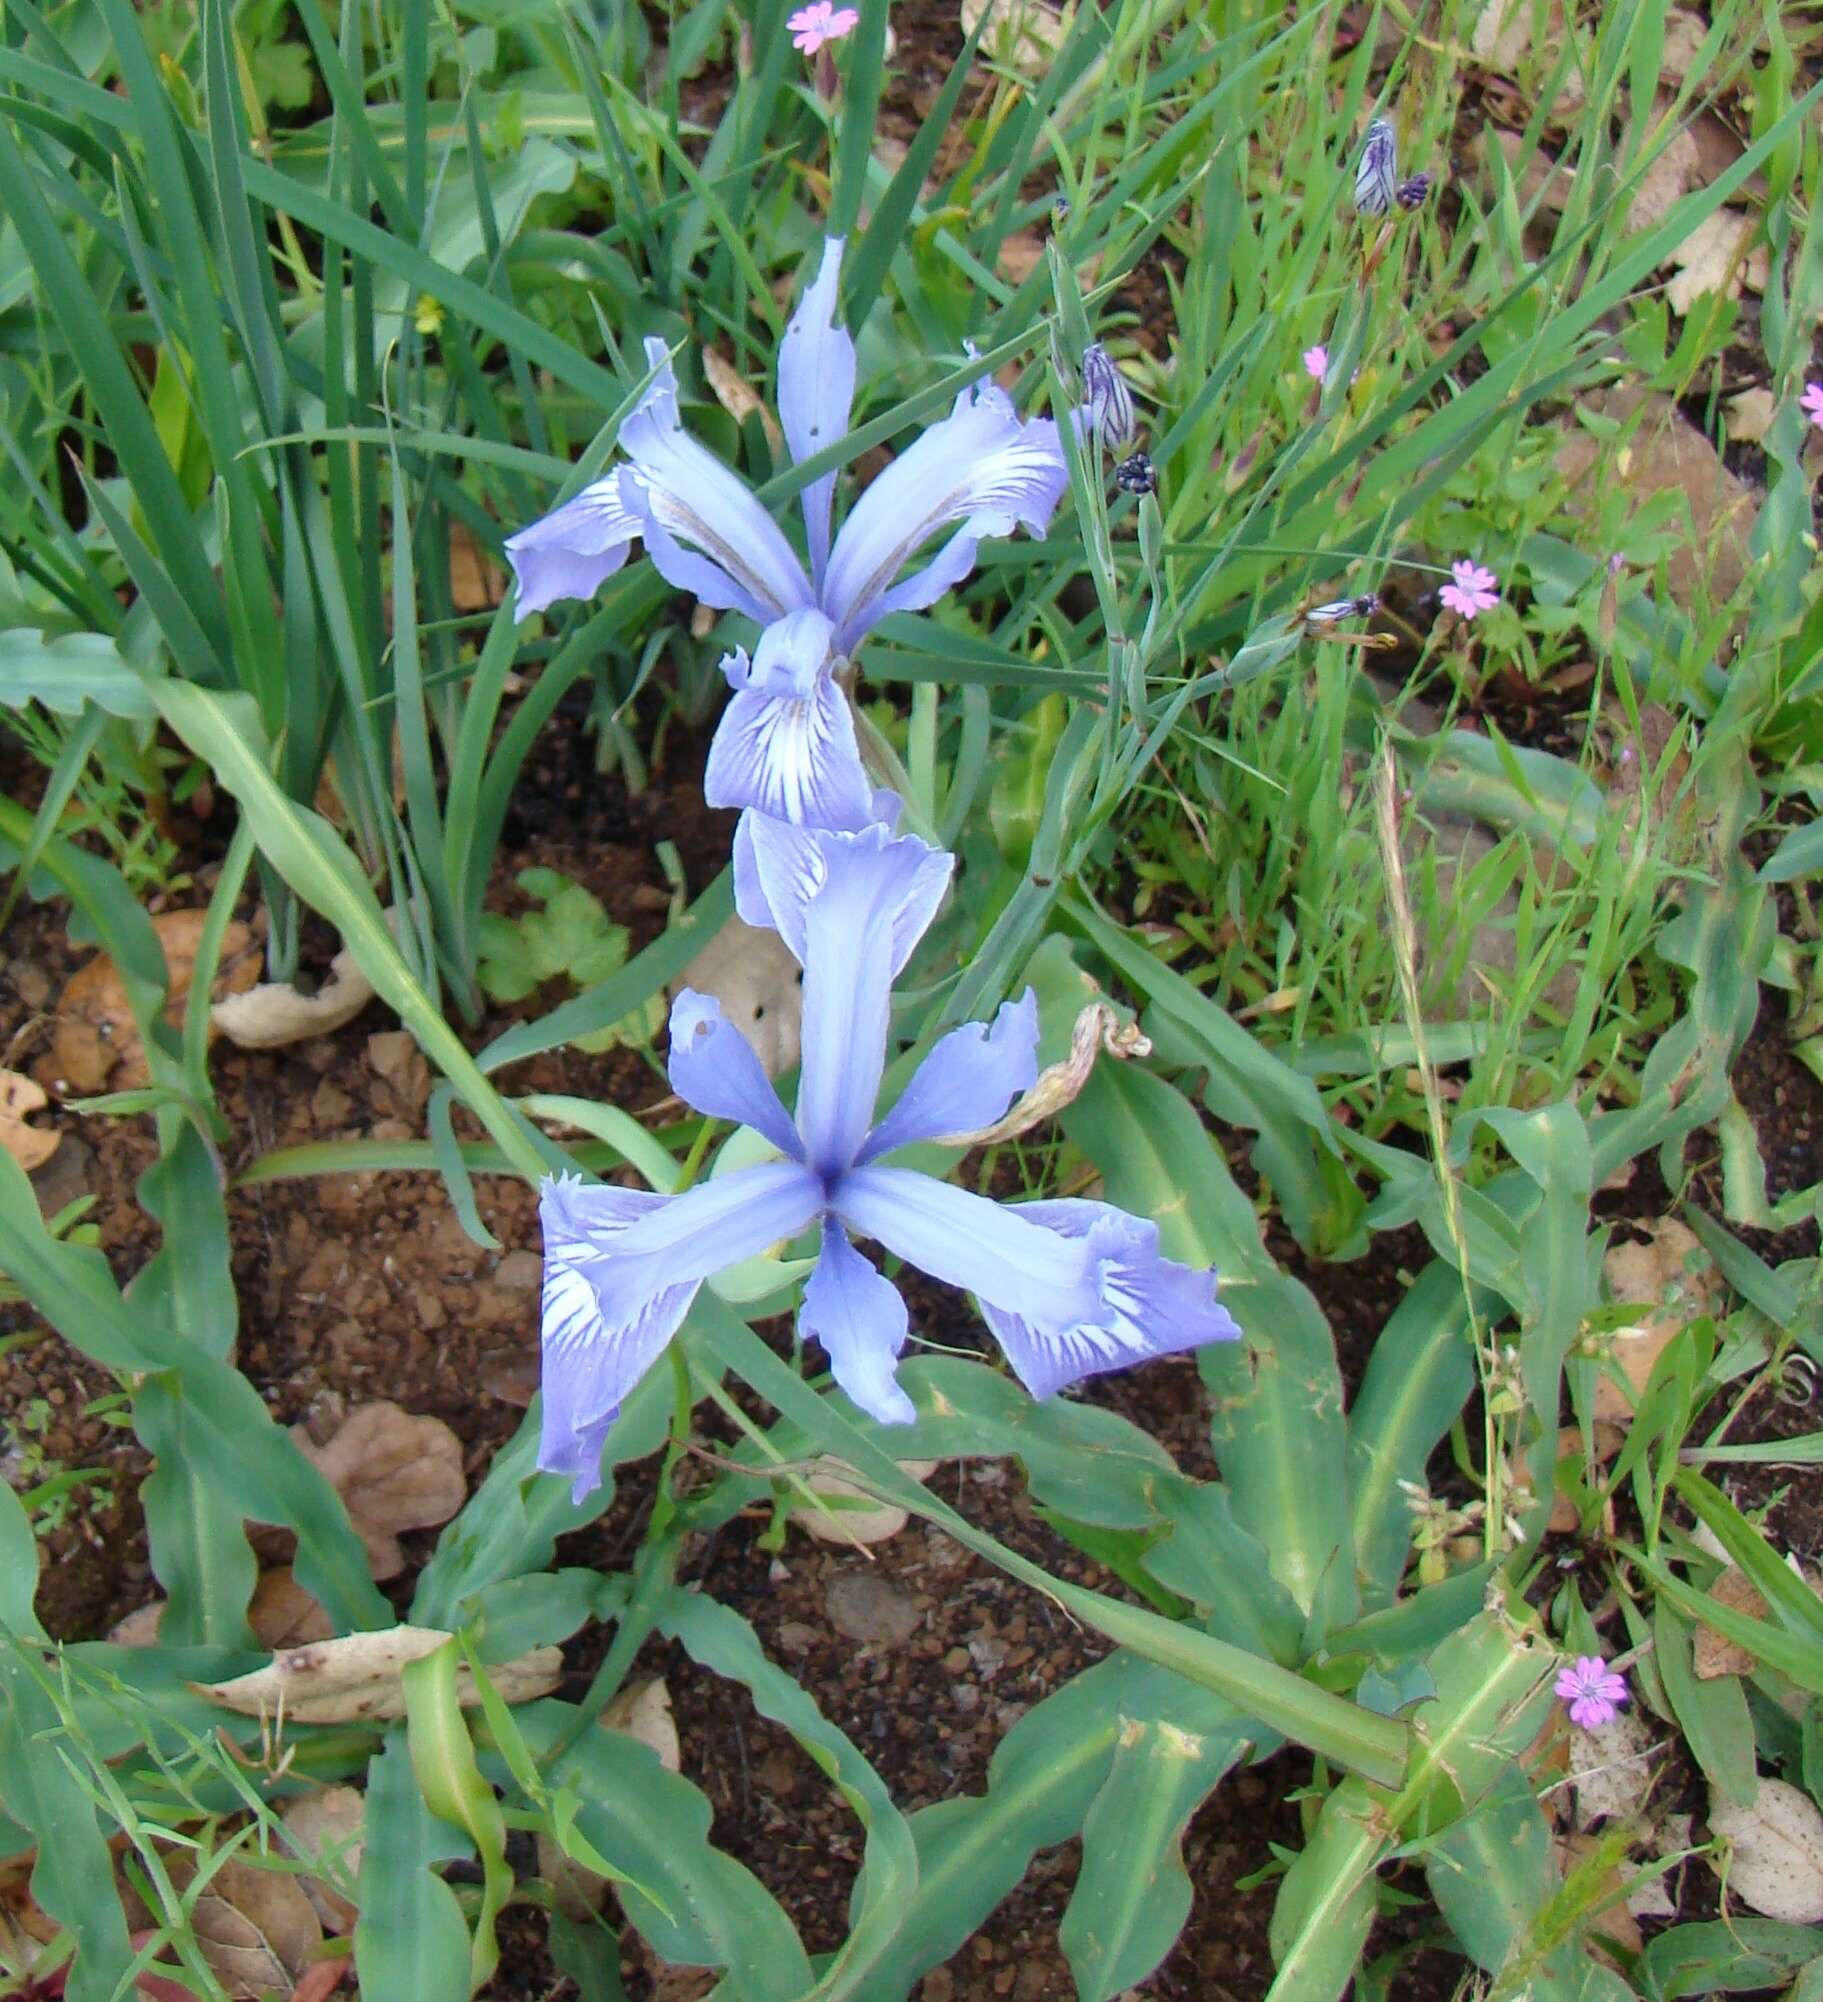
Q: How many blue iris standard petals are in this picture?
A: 6